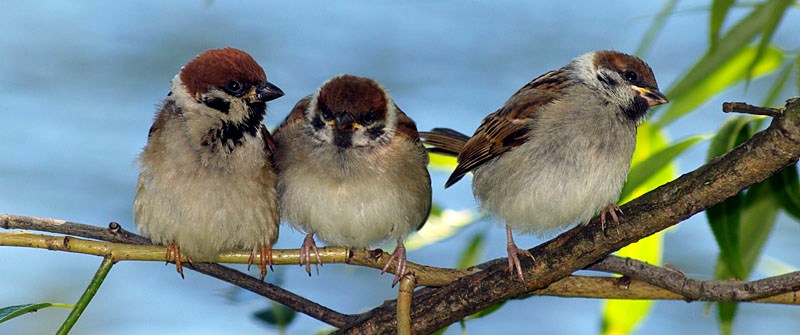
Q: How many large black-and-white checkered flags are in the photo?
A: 0